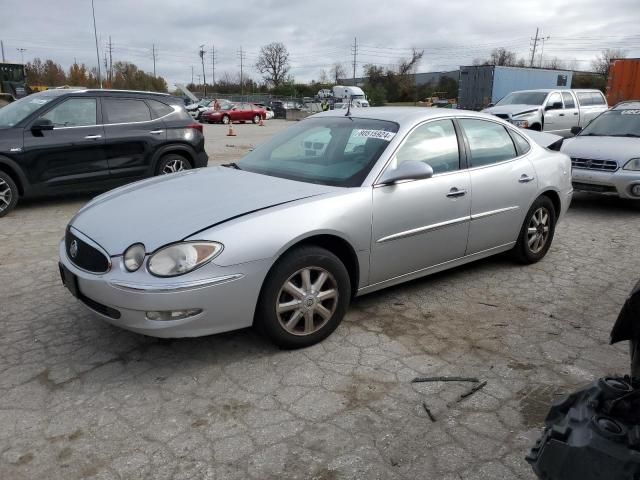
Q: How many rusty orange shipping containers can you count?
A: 1